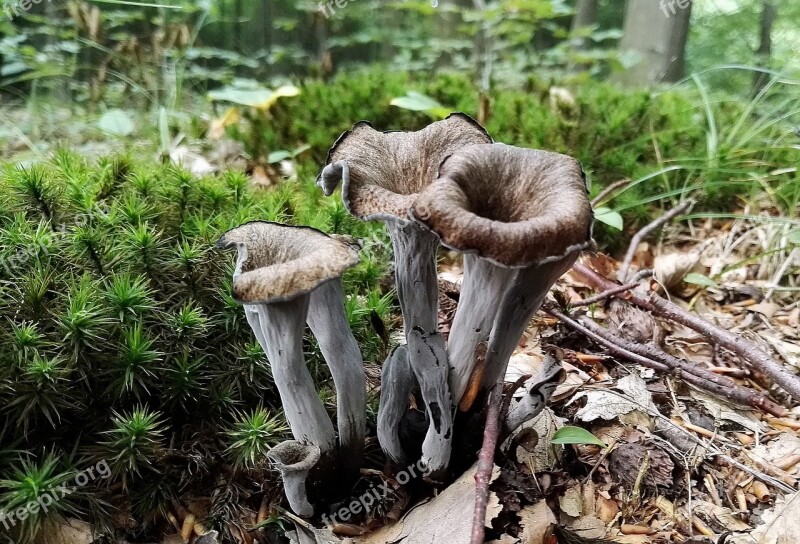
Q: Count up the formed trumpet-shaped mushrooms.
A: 4